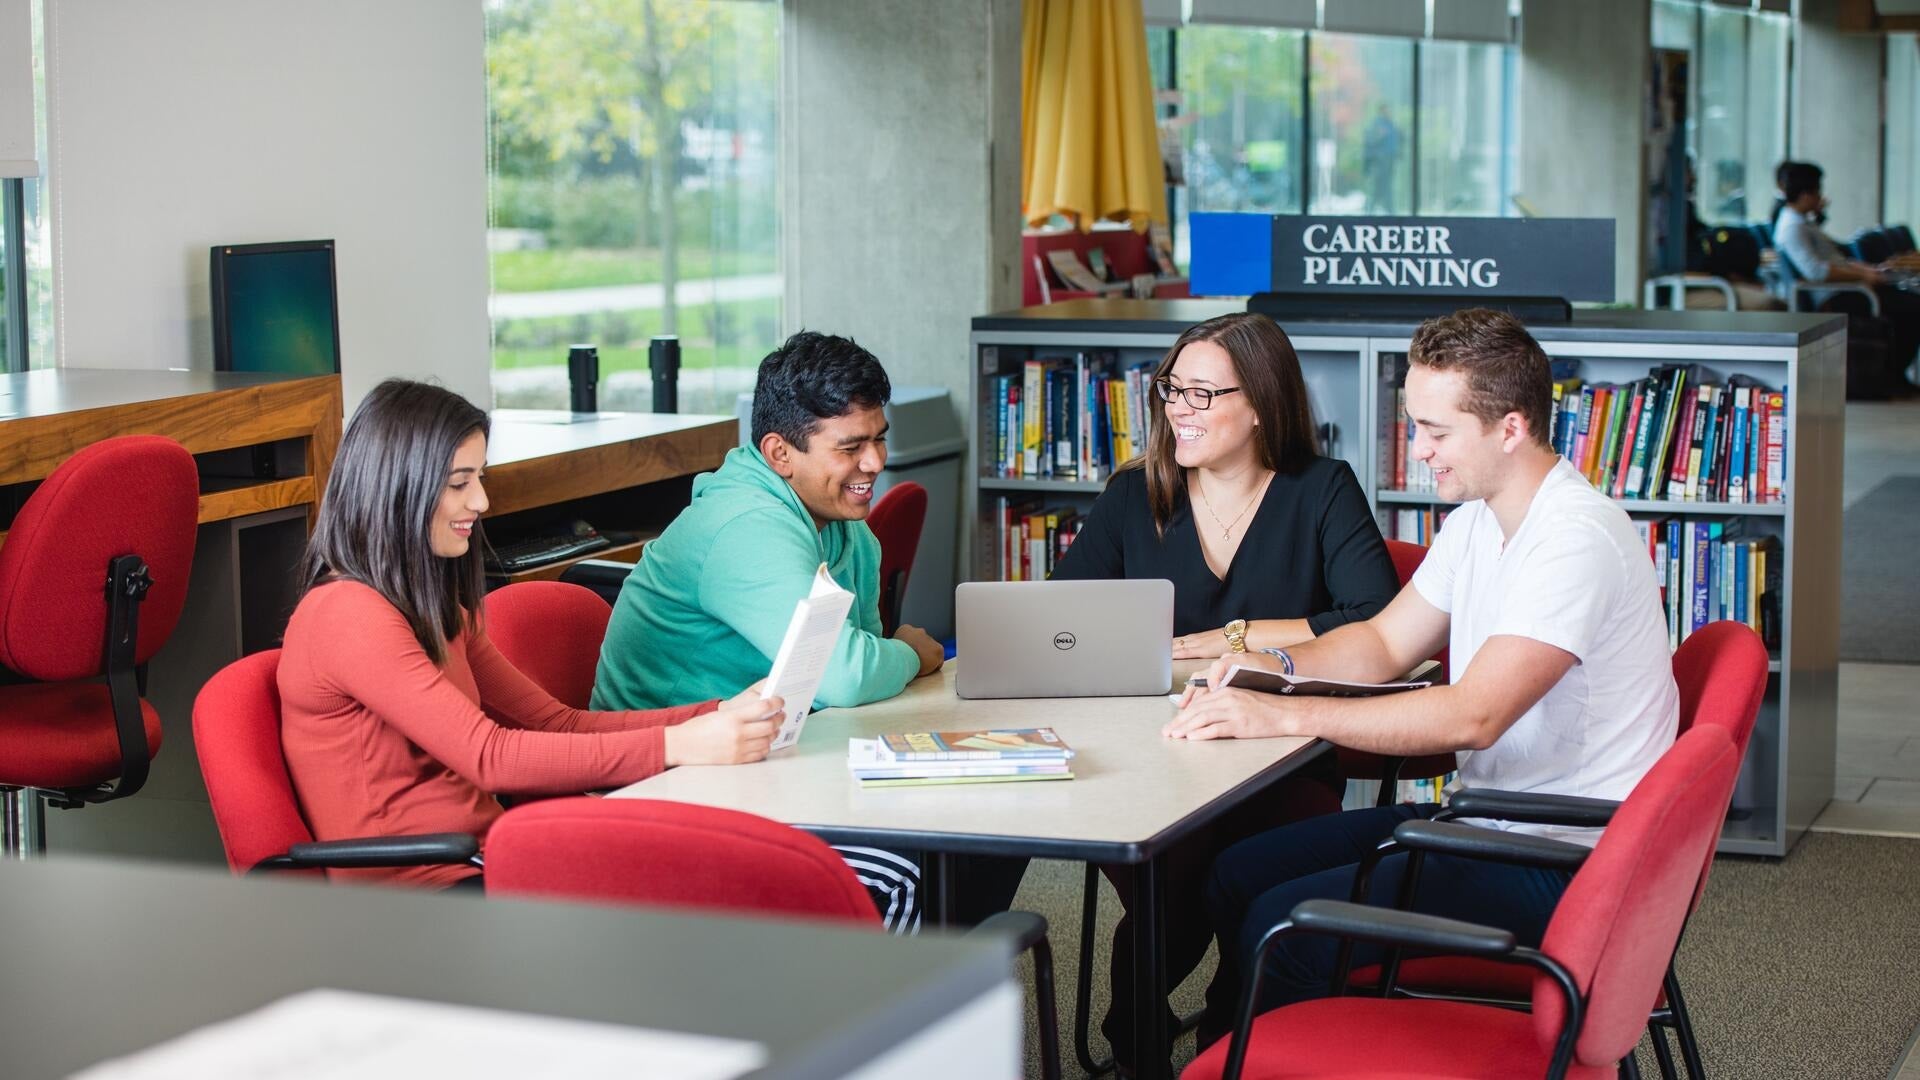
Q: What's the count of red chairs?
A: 8